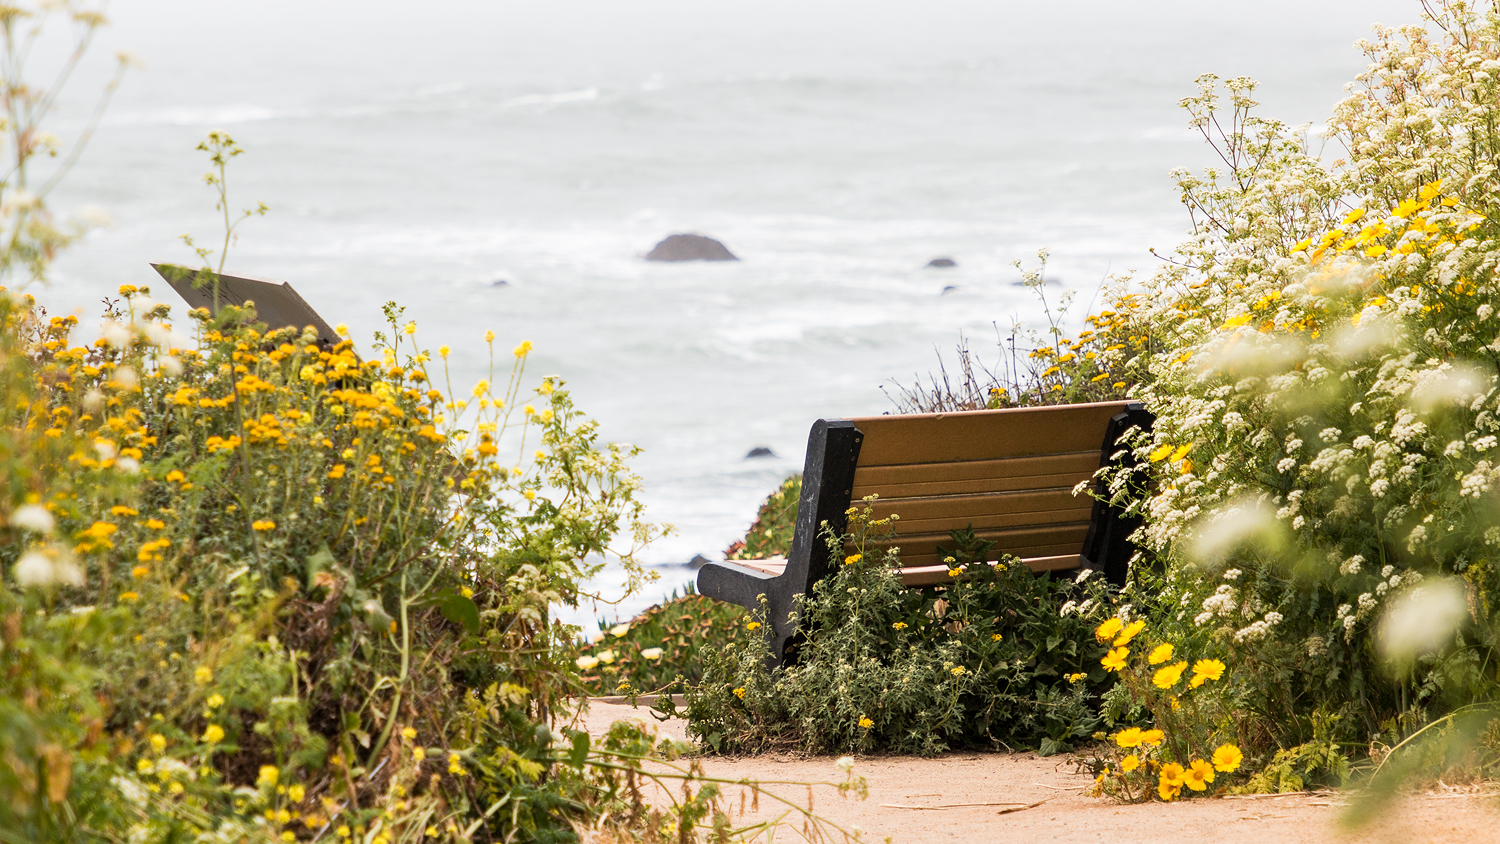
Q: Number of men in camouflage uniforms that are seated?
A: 0